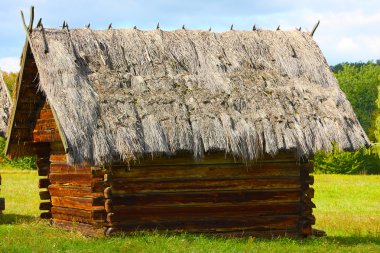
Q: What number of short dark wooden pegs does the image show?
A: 12